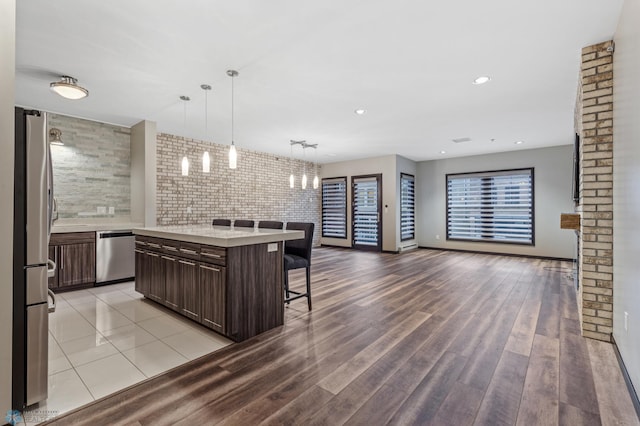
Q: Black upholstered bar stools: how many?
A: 4